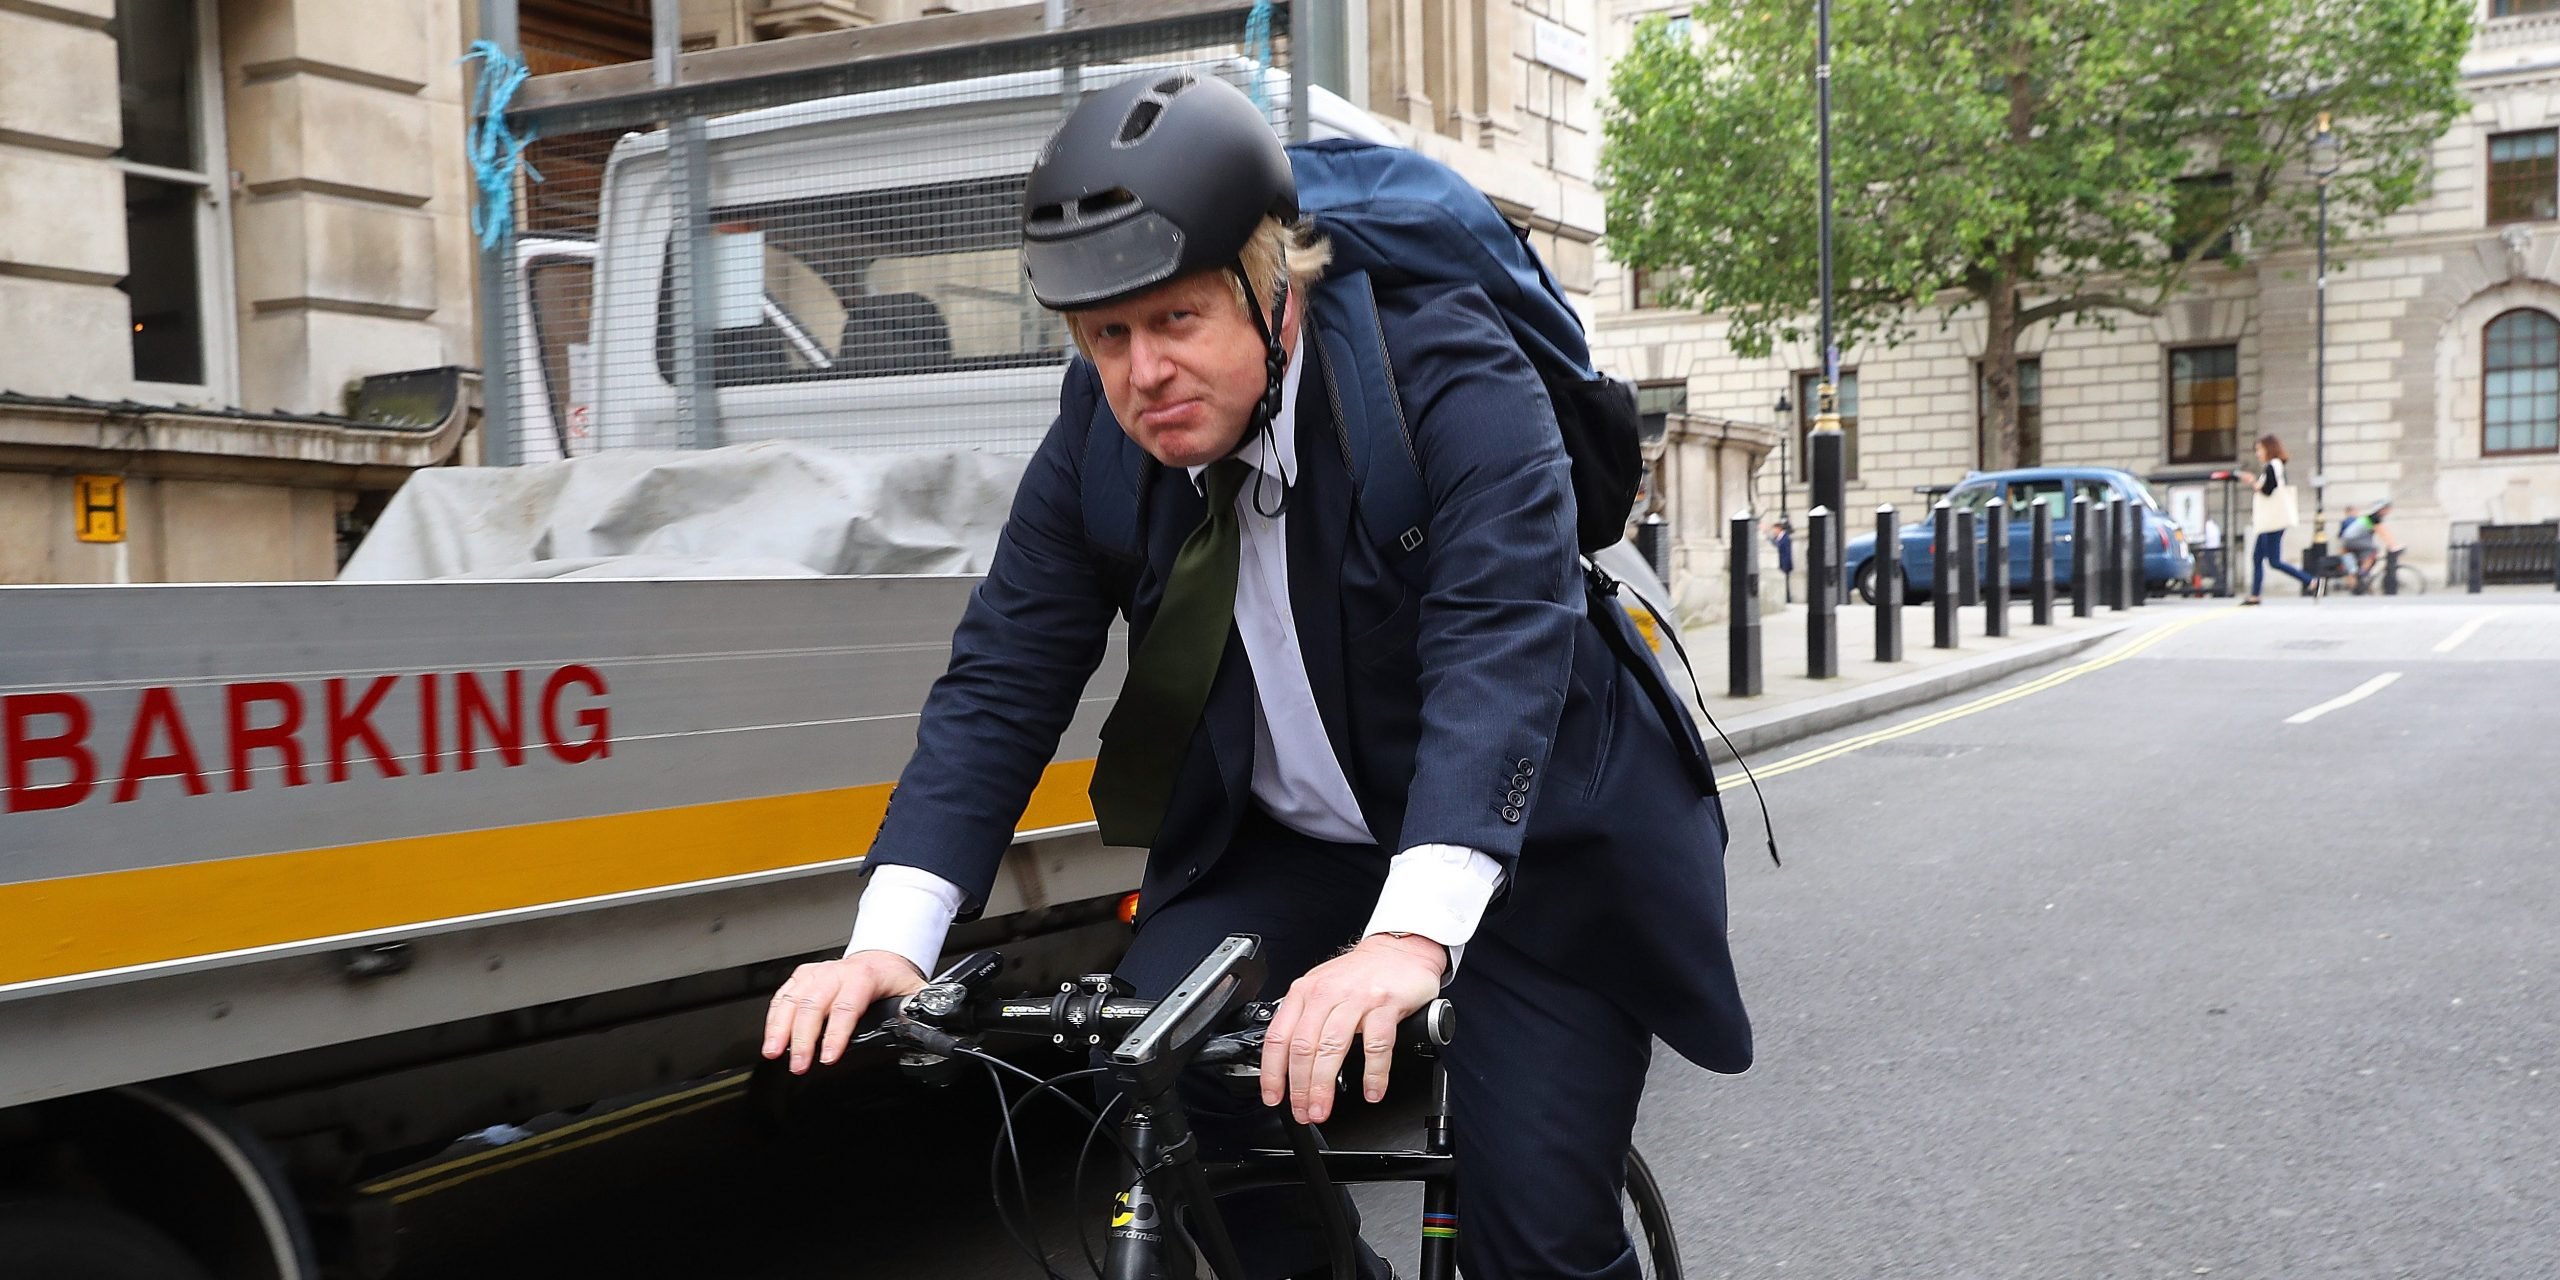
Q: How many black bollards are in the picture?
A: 12